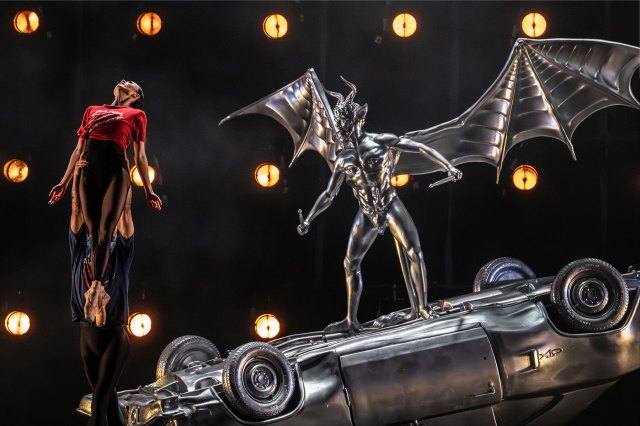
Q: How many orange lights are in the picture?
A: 13